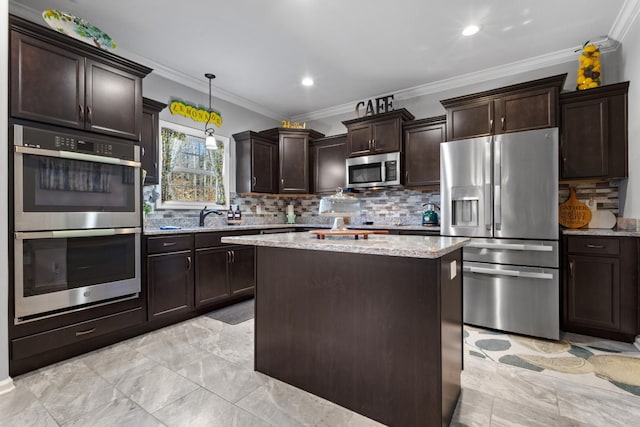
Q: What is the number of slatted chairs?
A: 0